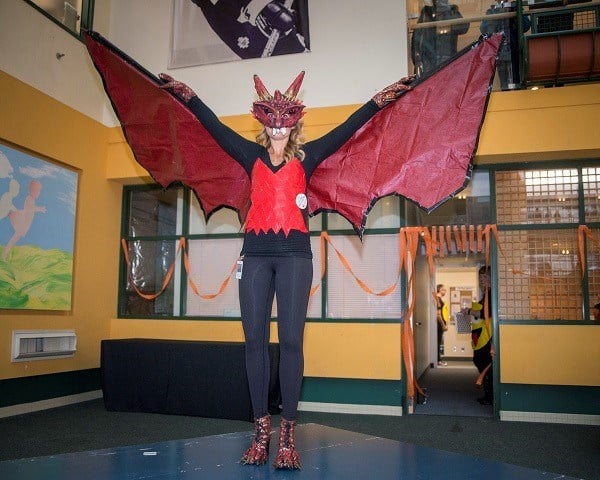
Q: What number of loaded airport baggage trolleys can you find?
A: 0